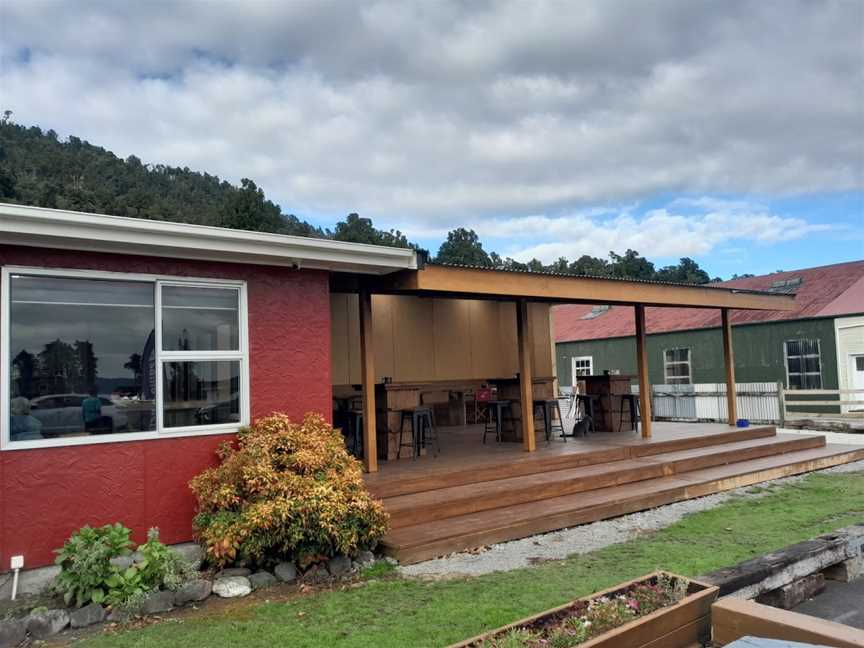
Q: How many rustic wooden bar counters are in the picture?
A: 3